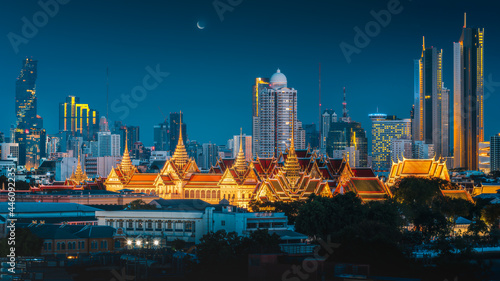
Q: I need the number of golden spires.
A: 5